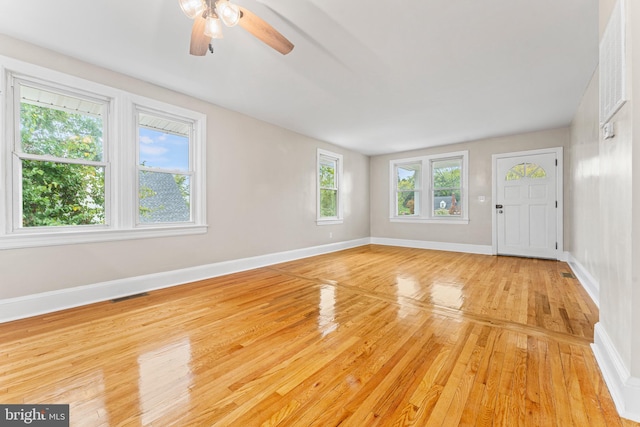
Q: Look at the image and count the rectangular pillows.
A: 0